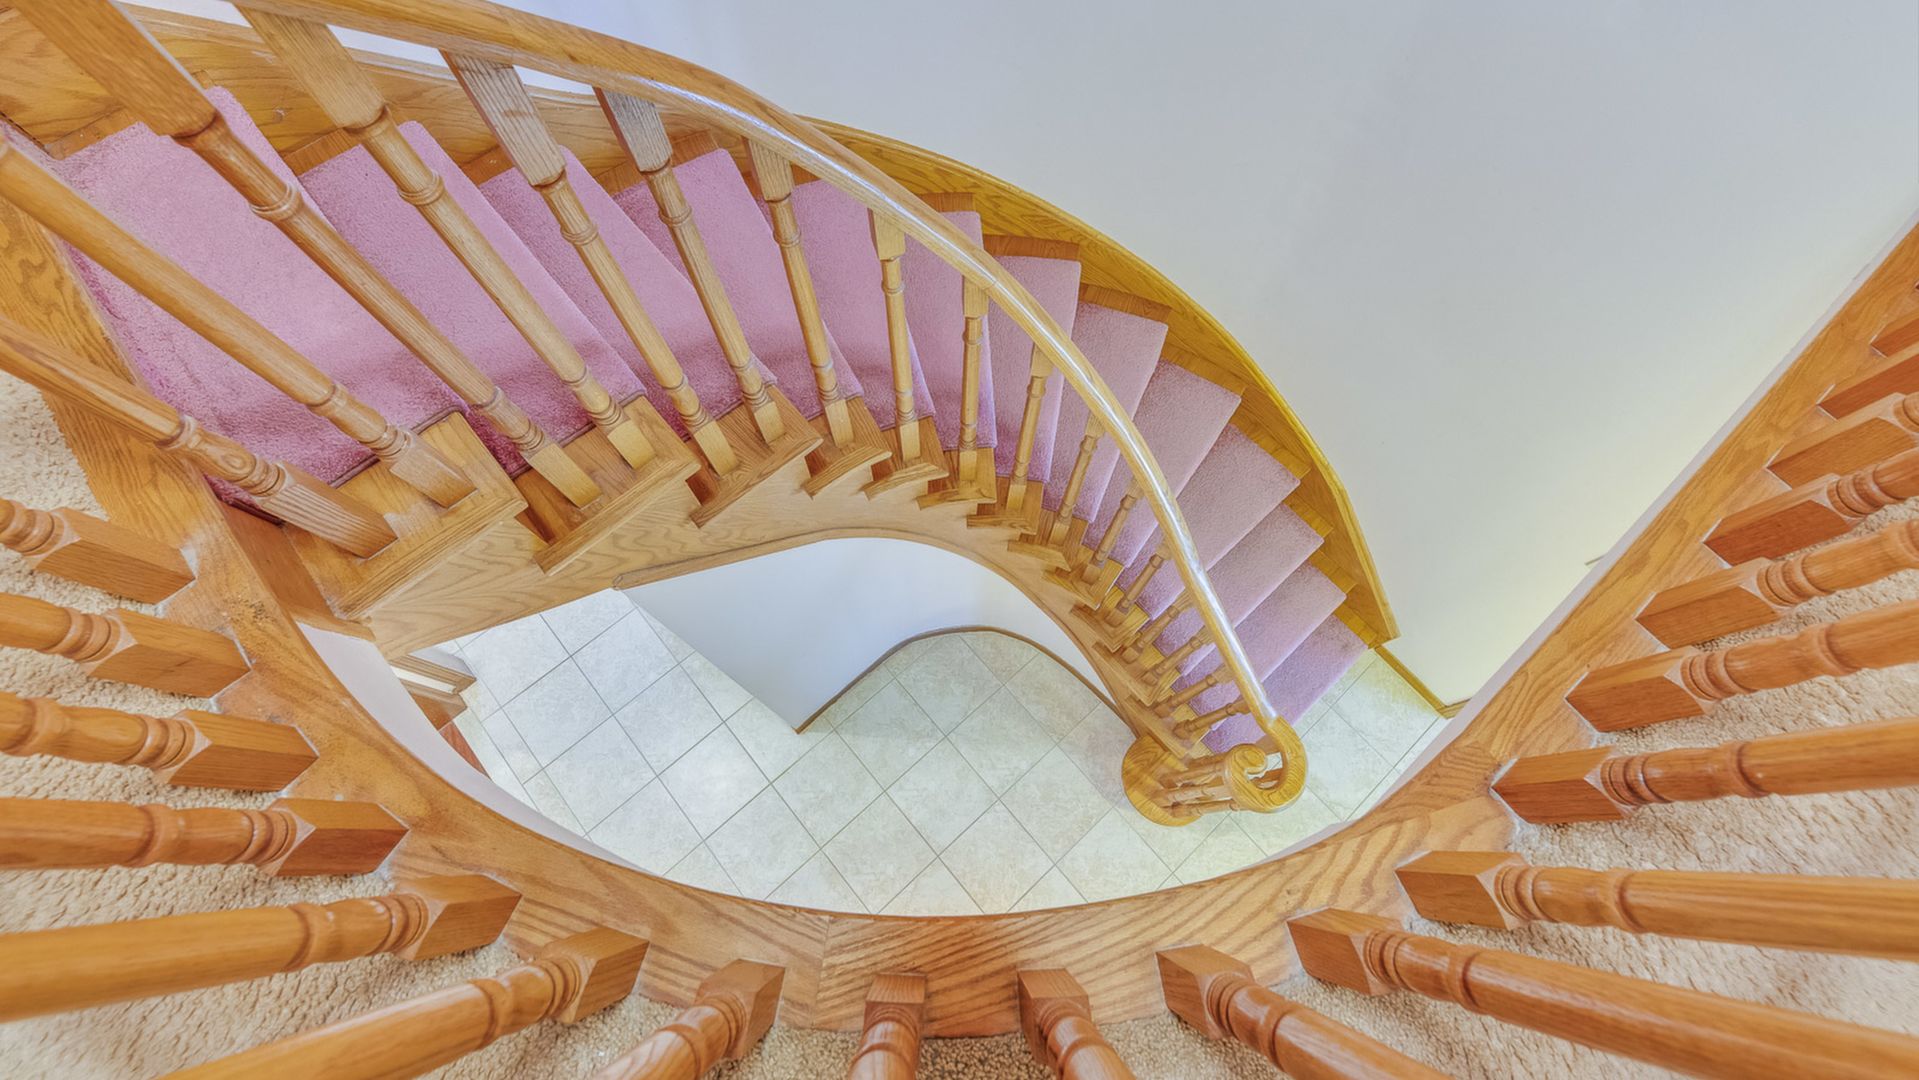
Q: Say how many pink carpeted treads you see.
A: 13